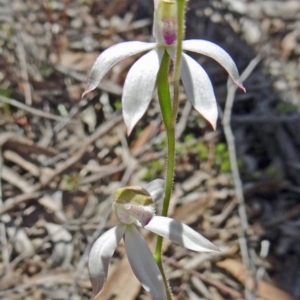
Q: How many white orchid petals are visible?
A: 8